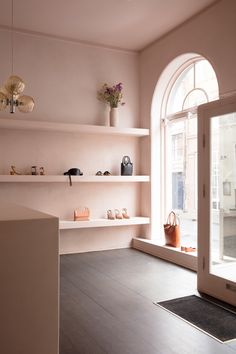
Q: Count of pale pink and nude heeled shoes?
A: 3